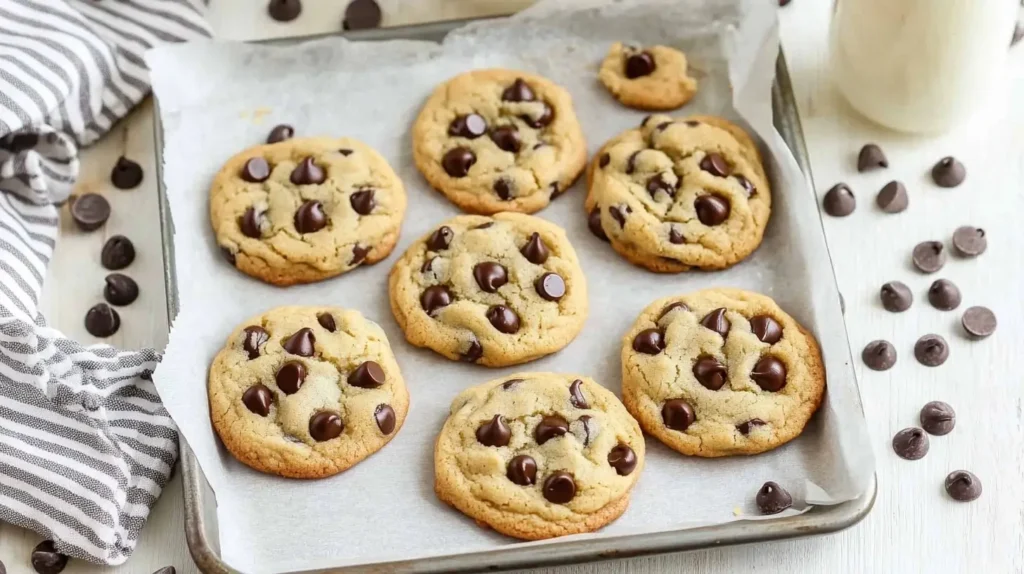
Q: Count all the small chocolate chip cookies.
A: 1